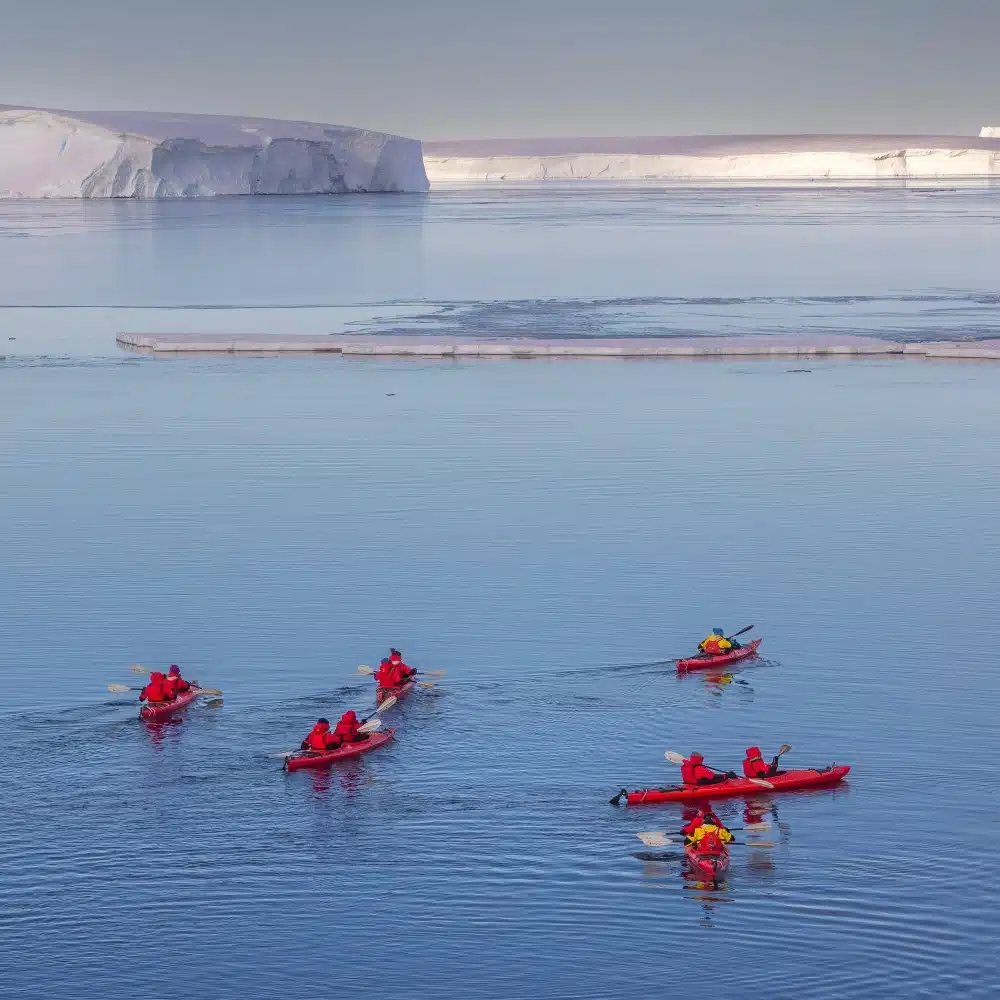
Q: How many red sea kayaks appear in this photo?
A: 6